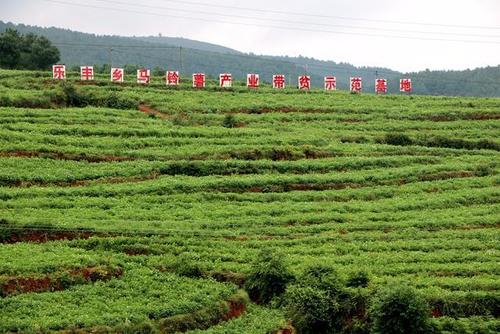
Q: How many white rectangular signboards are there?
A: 14